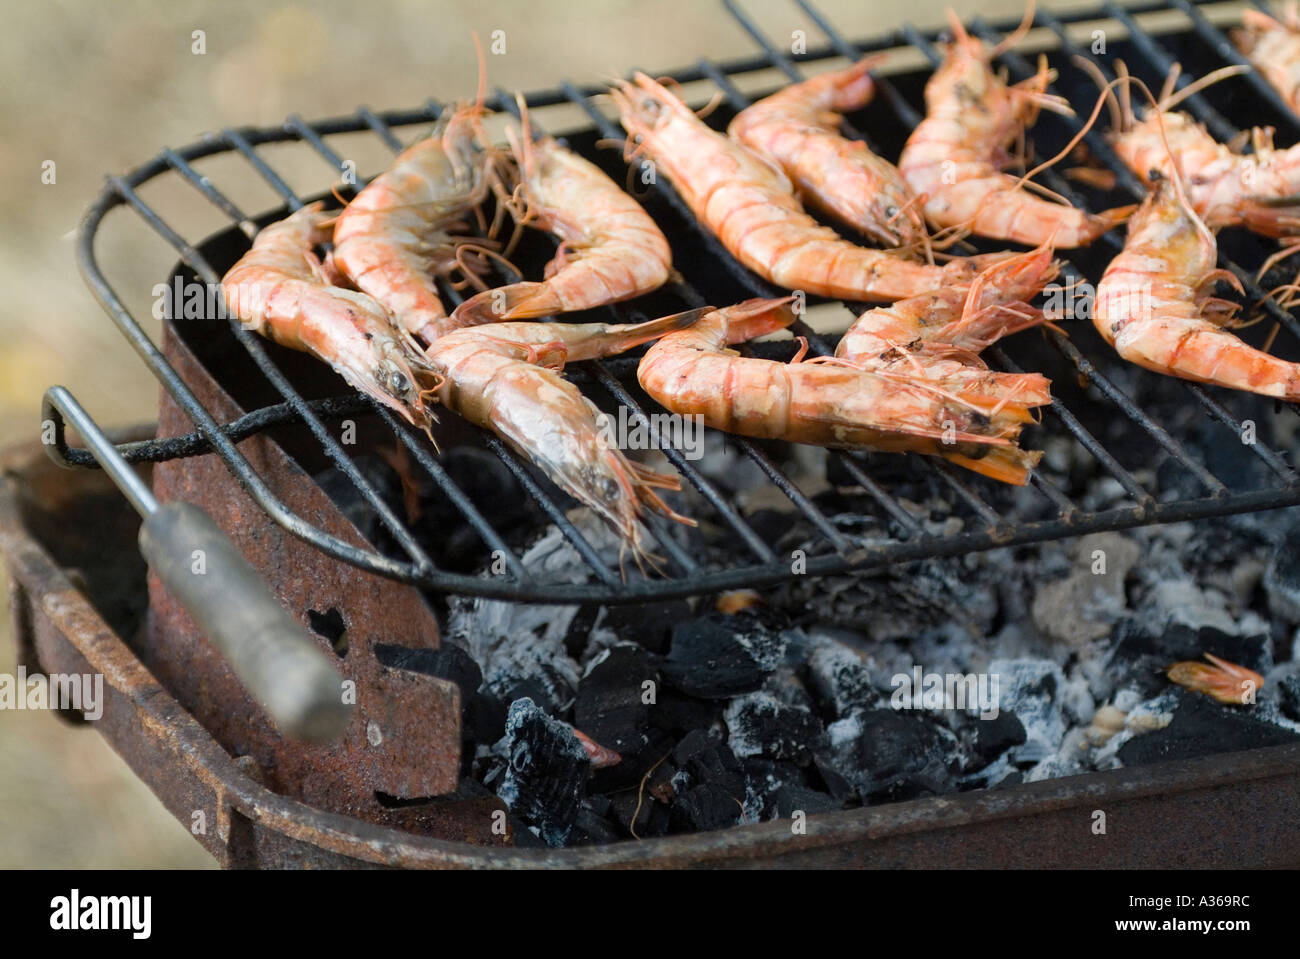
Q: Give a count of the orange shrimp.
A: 12